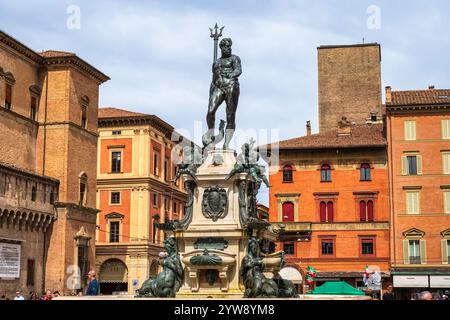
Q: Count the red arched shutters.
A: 5